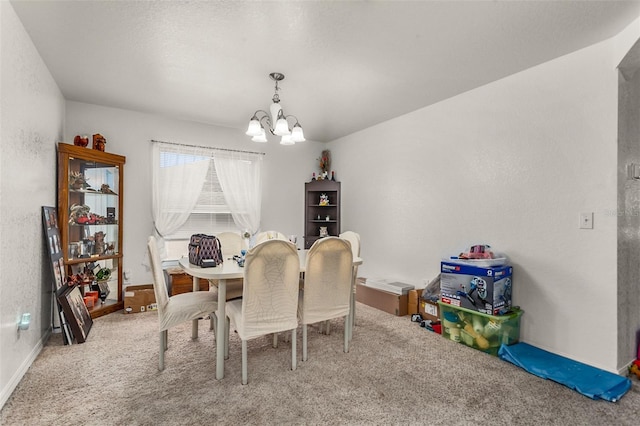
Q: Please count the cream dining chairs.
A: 6